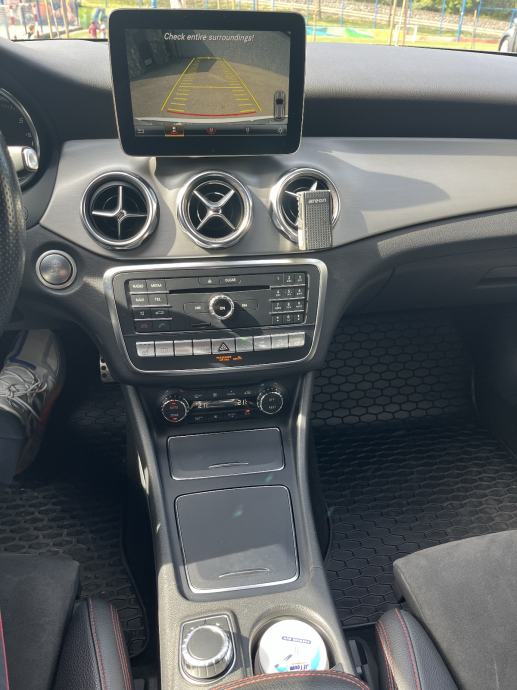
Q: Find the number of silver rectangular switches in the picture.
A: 9